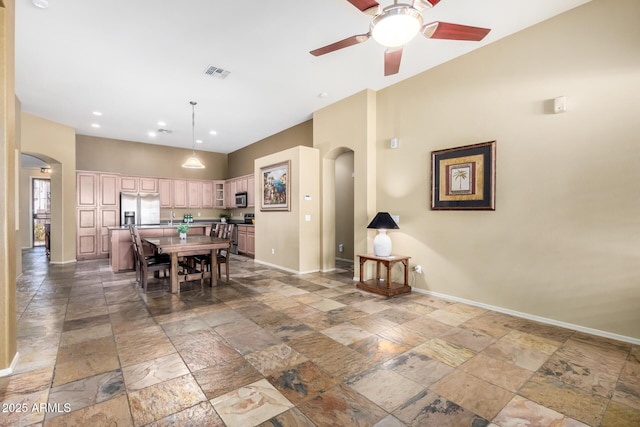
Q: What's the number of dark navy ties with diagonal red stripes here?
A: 0